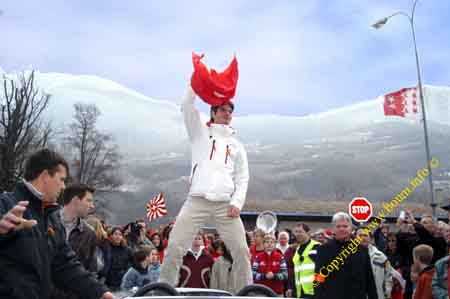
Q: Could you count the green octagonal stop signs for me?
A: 0